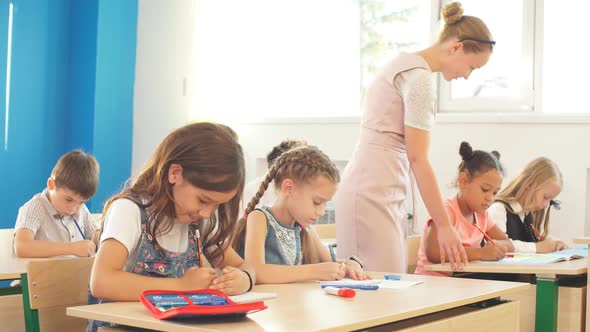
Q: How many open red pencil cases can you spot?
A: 1